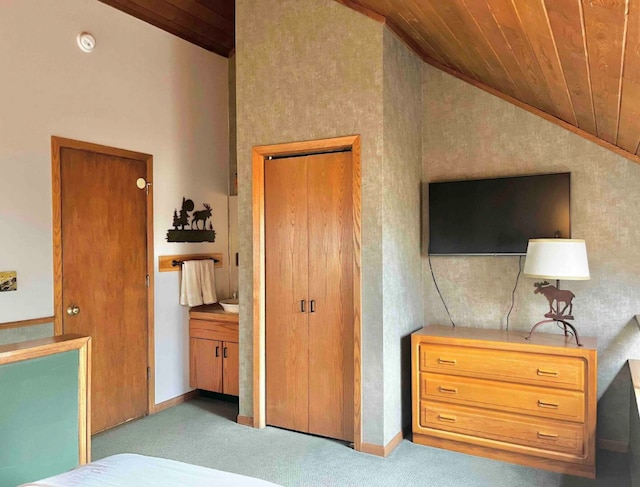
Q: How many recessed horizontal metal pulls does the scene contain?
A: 6